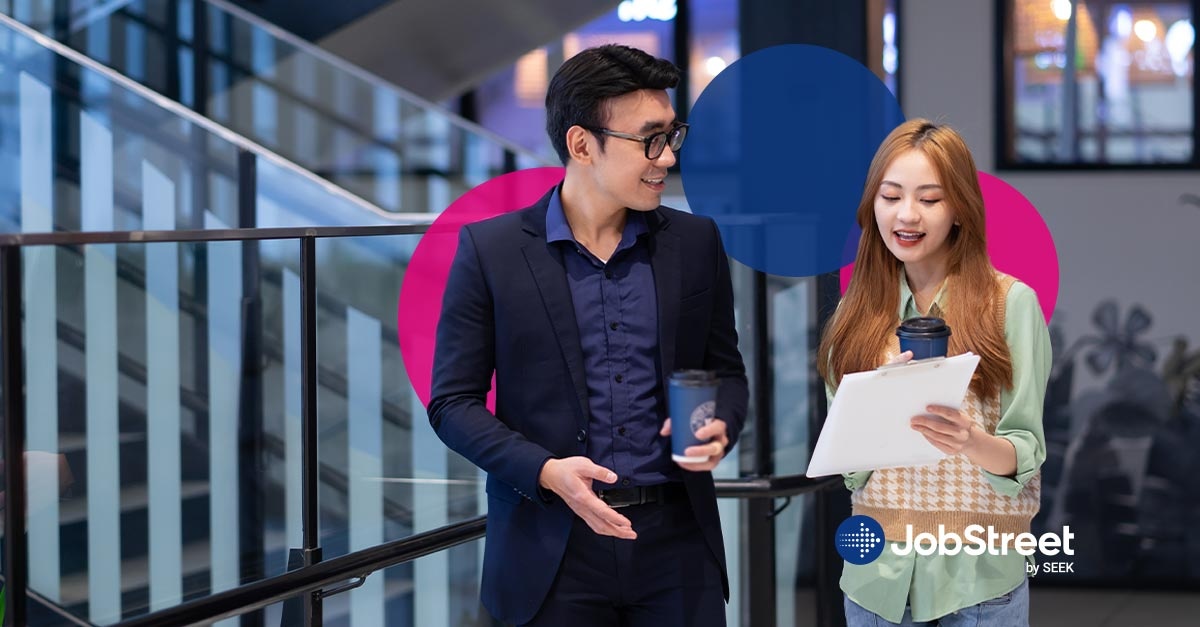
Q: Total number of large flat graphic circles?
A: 3